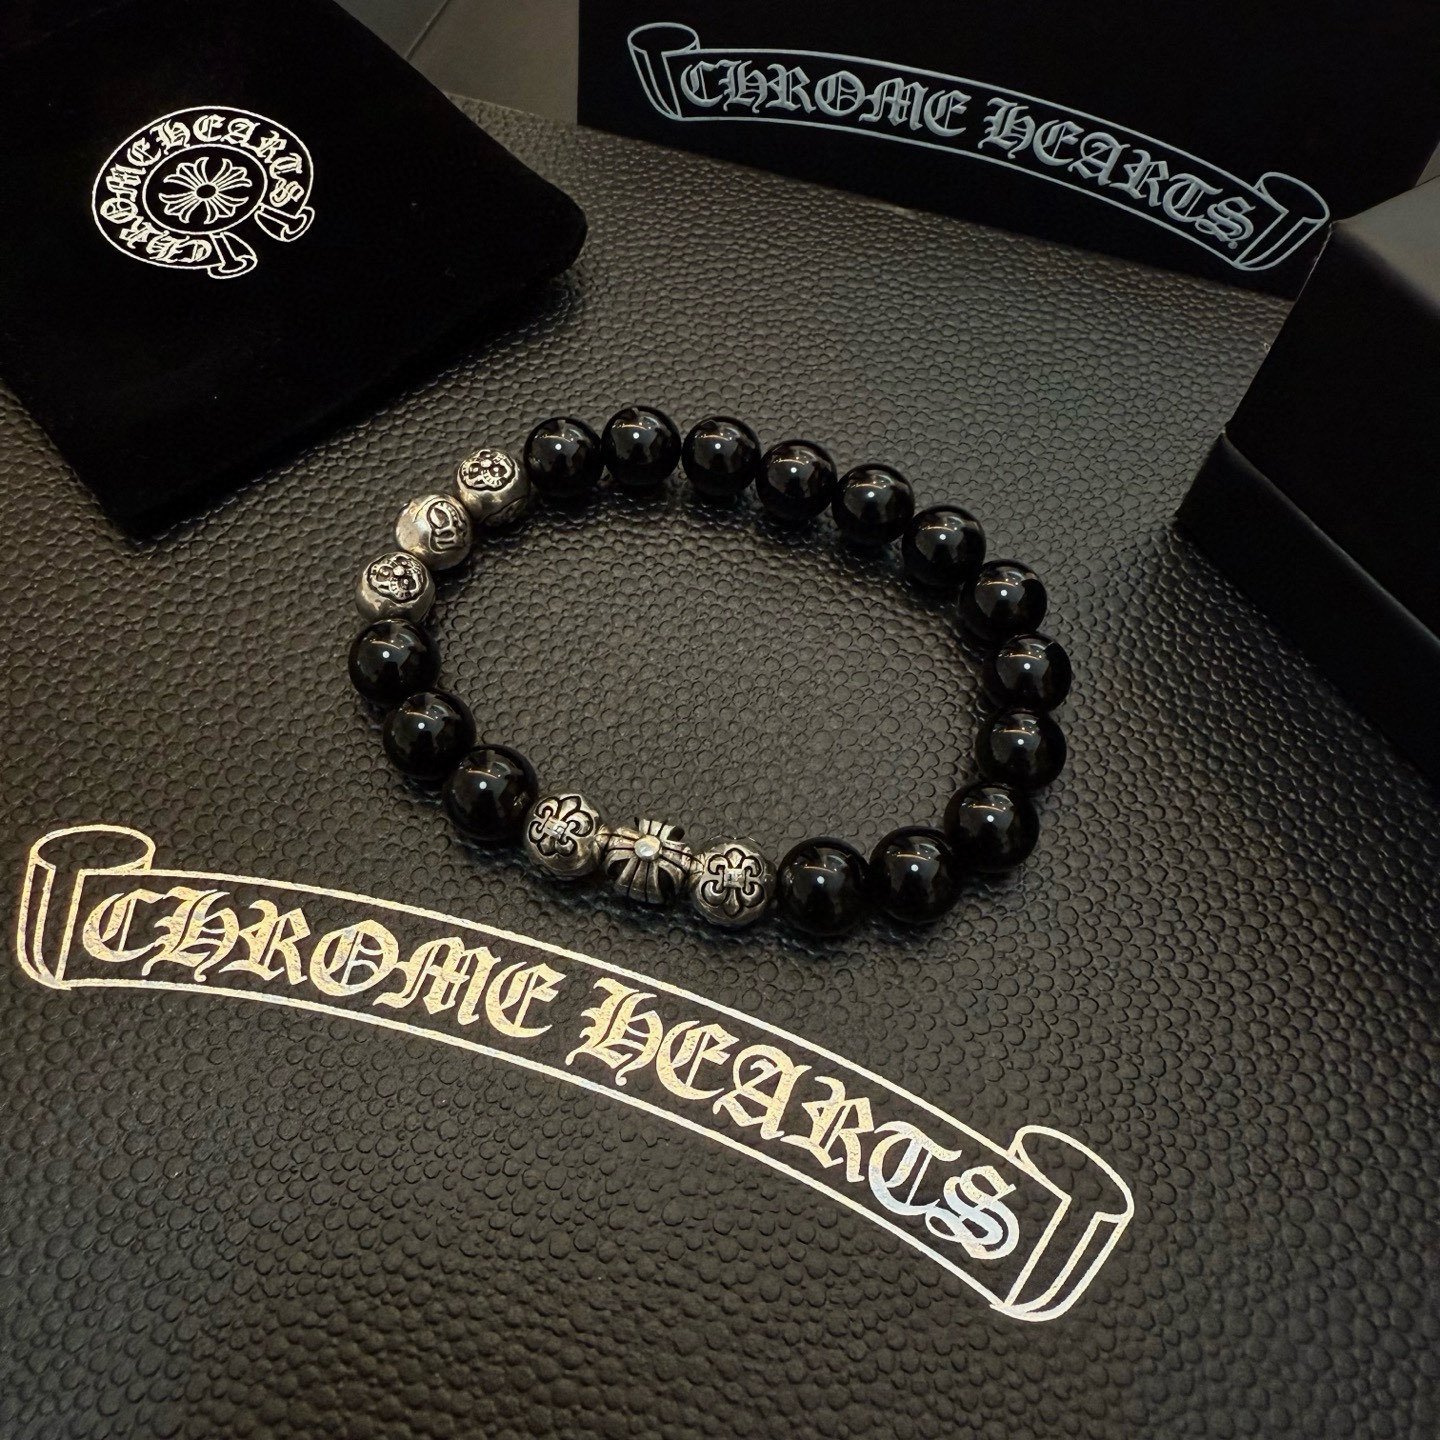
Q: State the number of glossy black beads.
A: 15